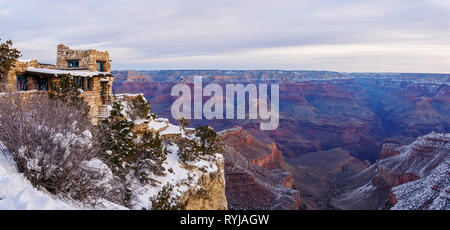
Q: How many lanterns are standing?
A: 0